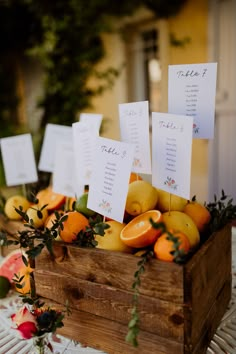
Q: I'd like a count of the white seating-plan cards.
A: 9